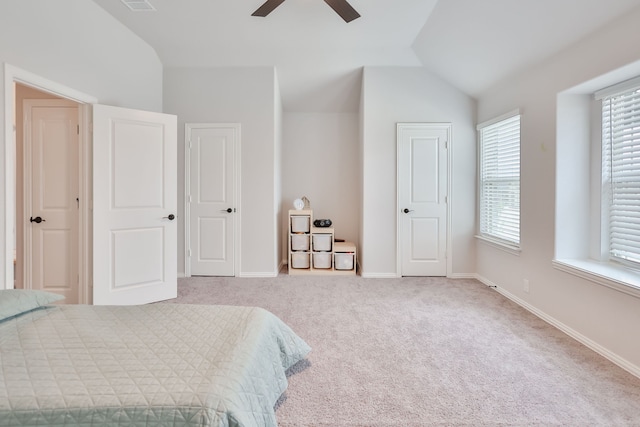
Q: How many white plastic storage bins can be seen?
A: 6